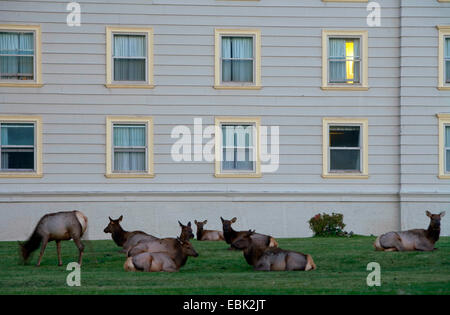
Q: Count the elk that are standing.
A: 1